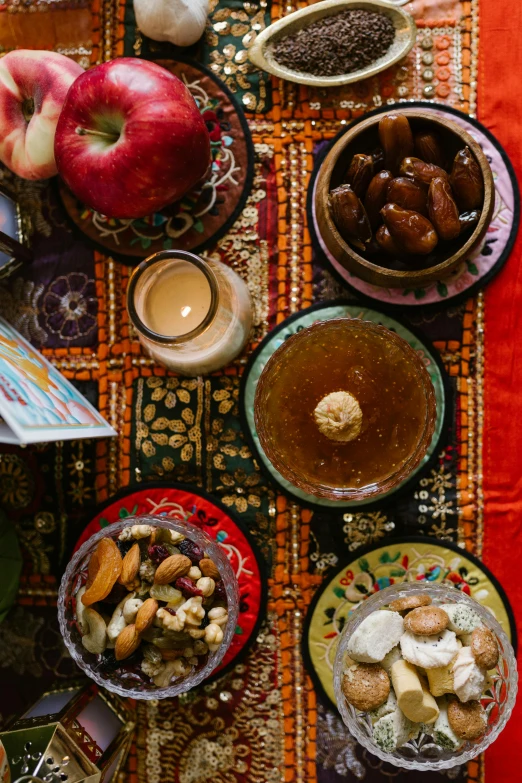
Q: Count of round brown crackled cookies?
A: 5